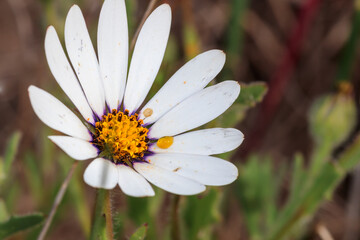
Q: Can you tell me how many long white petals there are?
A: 13